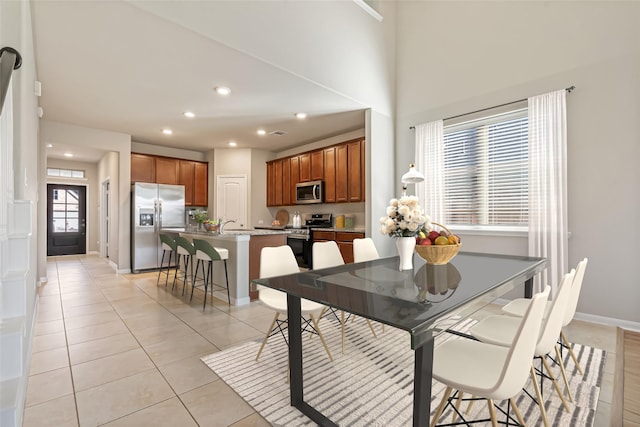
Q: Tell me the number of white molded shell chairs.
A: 6